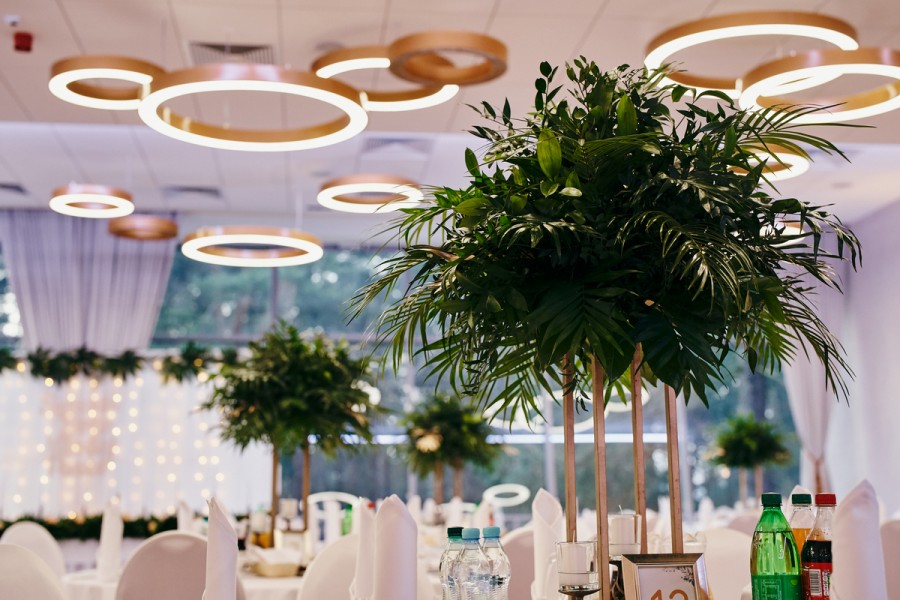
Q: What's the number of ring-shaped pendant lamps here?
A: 12